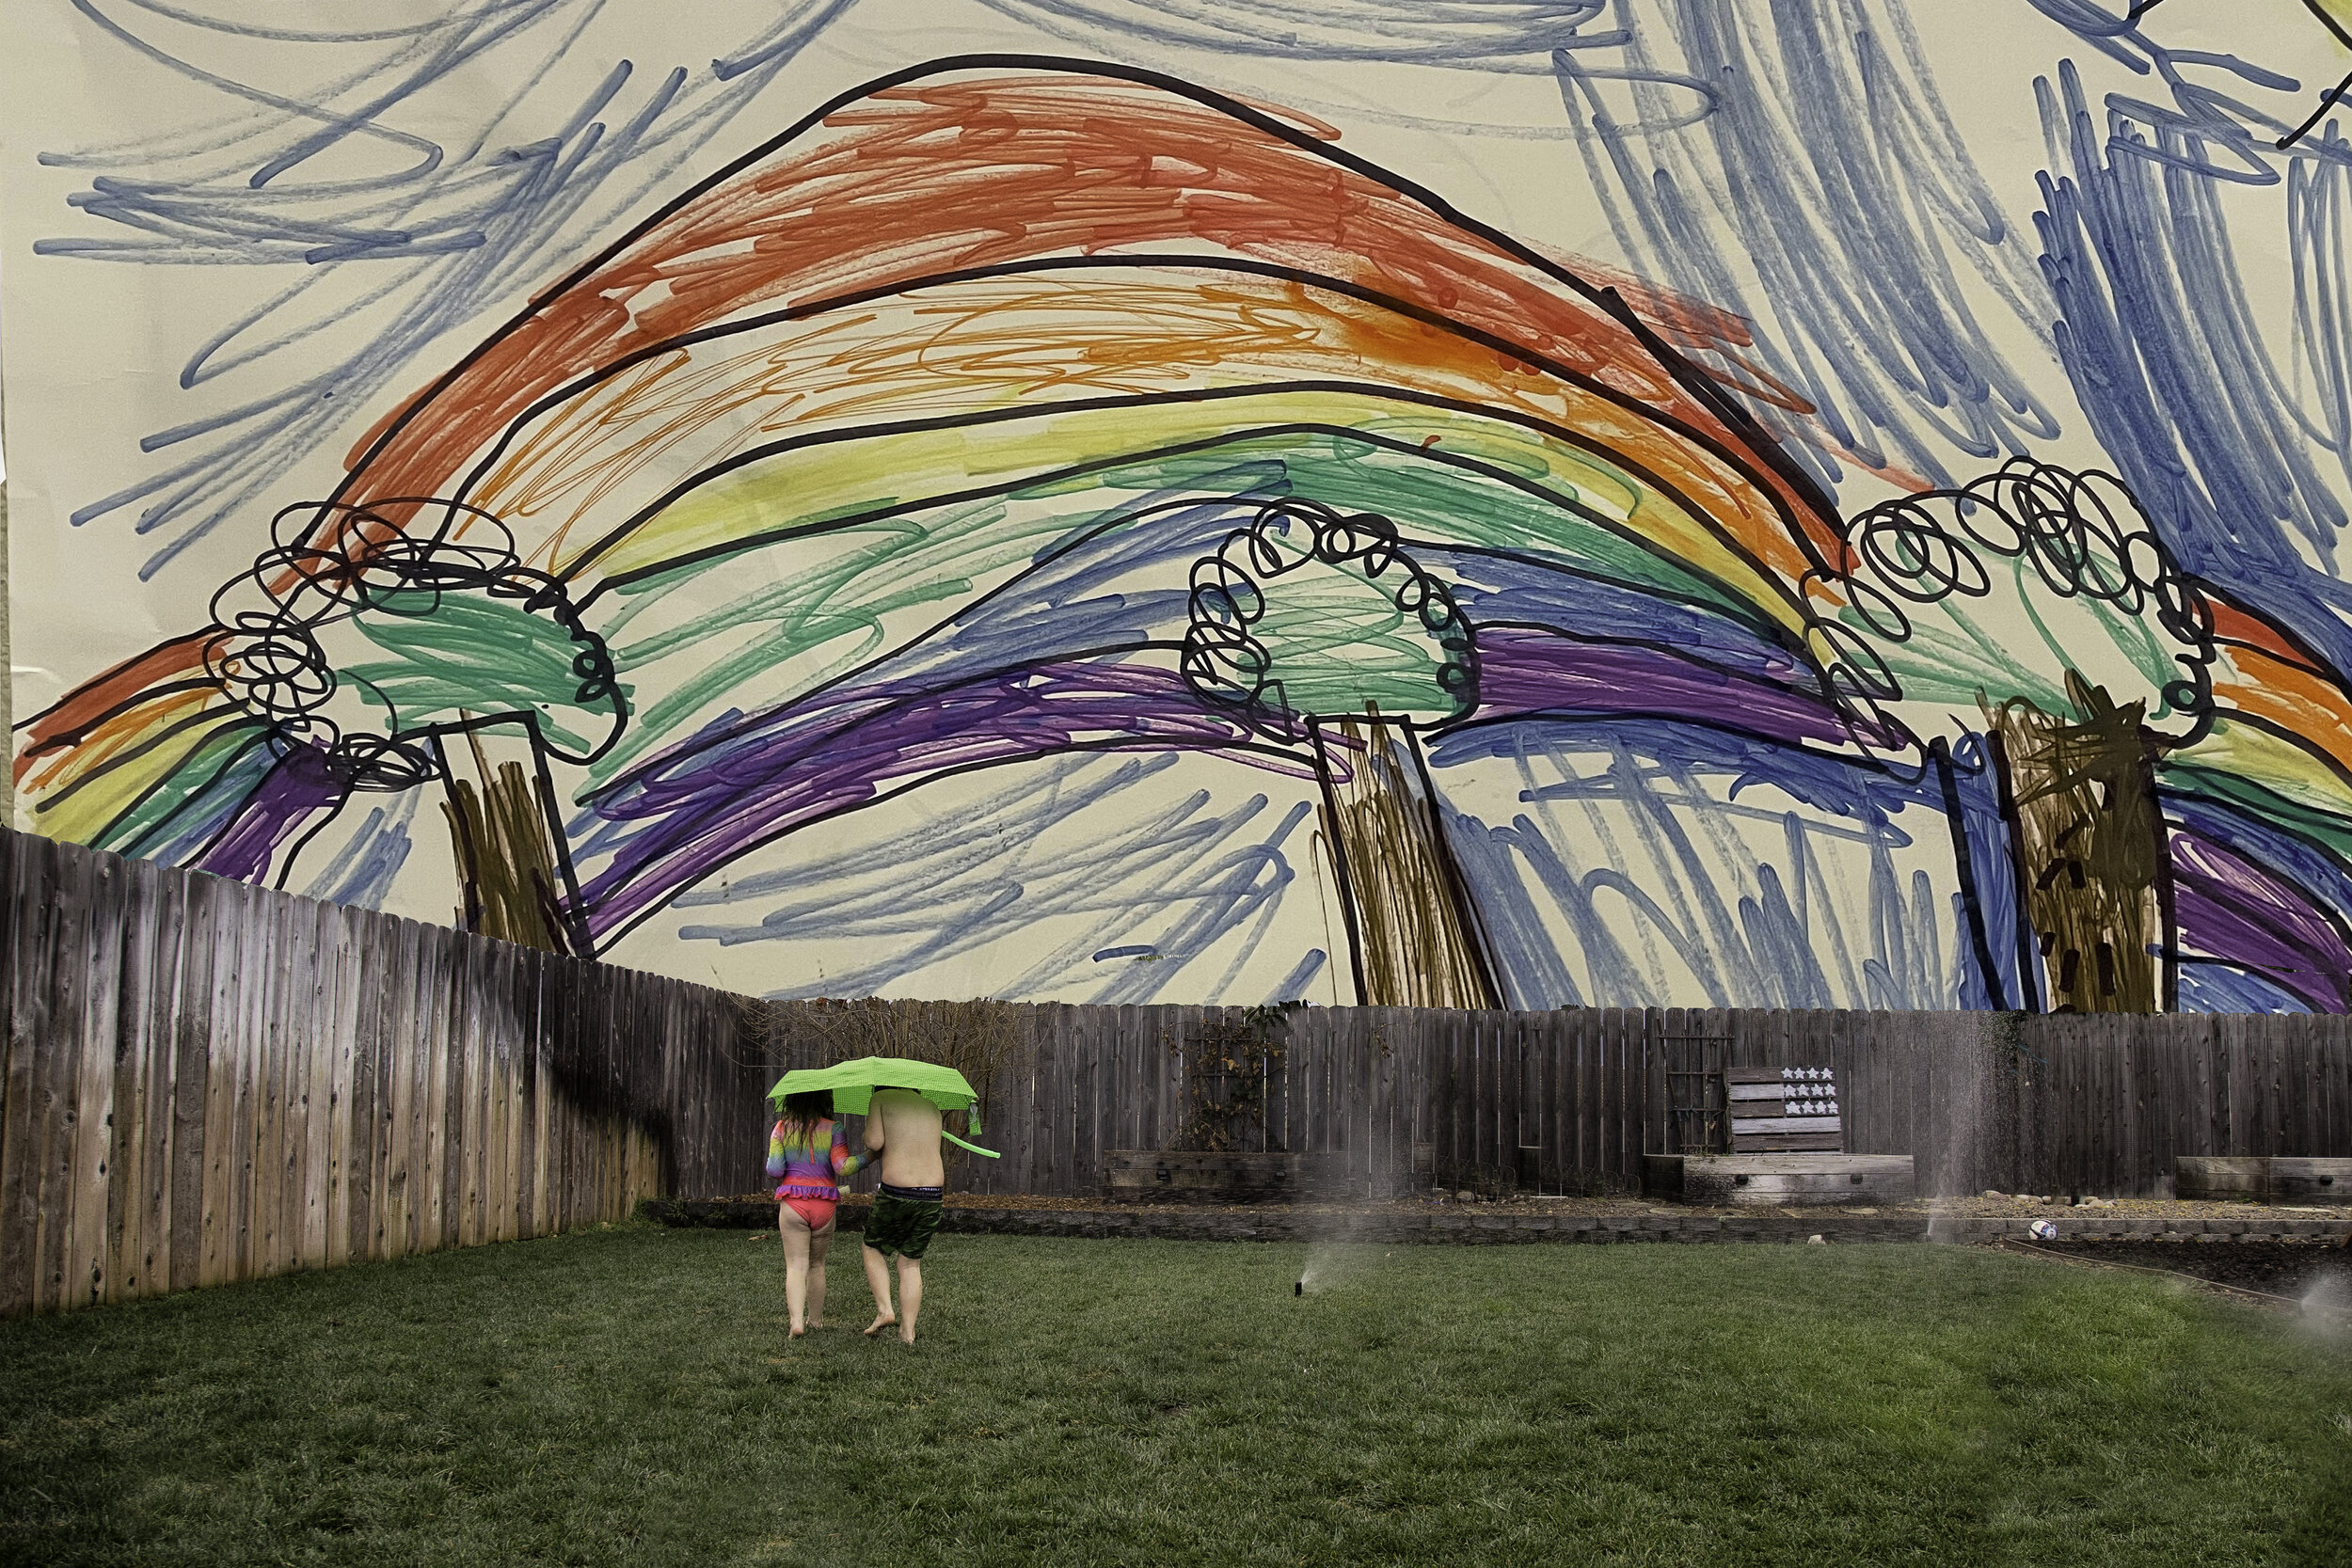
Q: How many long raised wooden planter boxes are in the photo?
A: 3